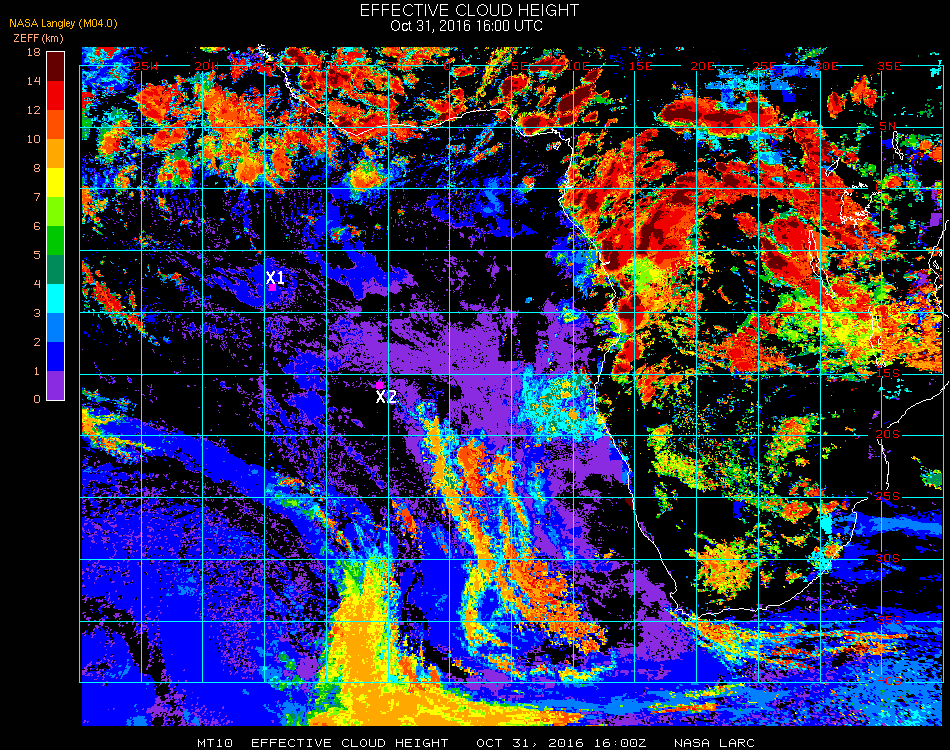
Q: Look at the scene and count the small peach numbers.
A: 13